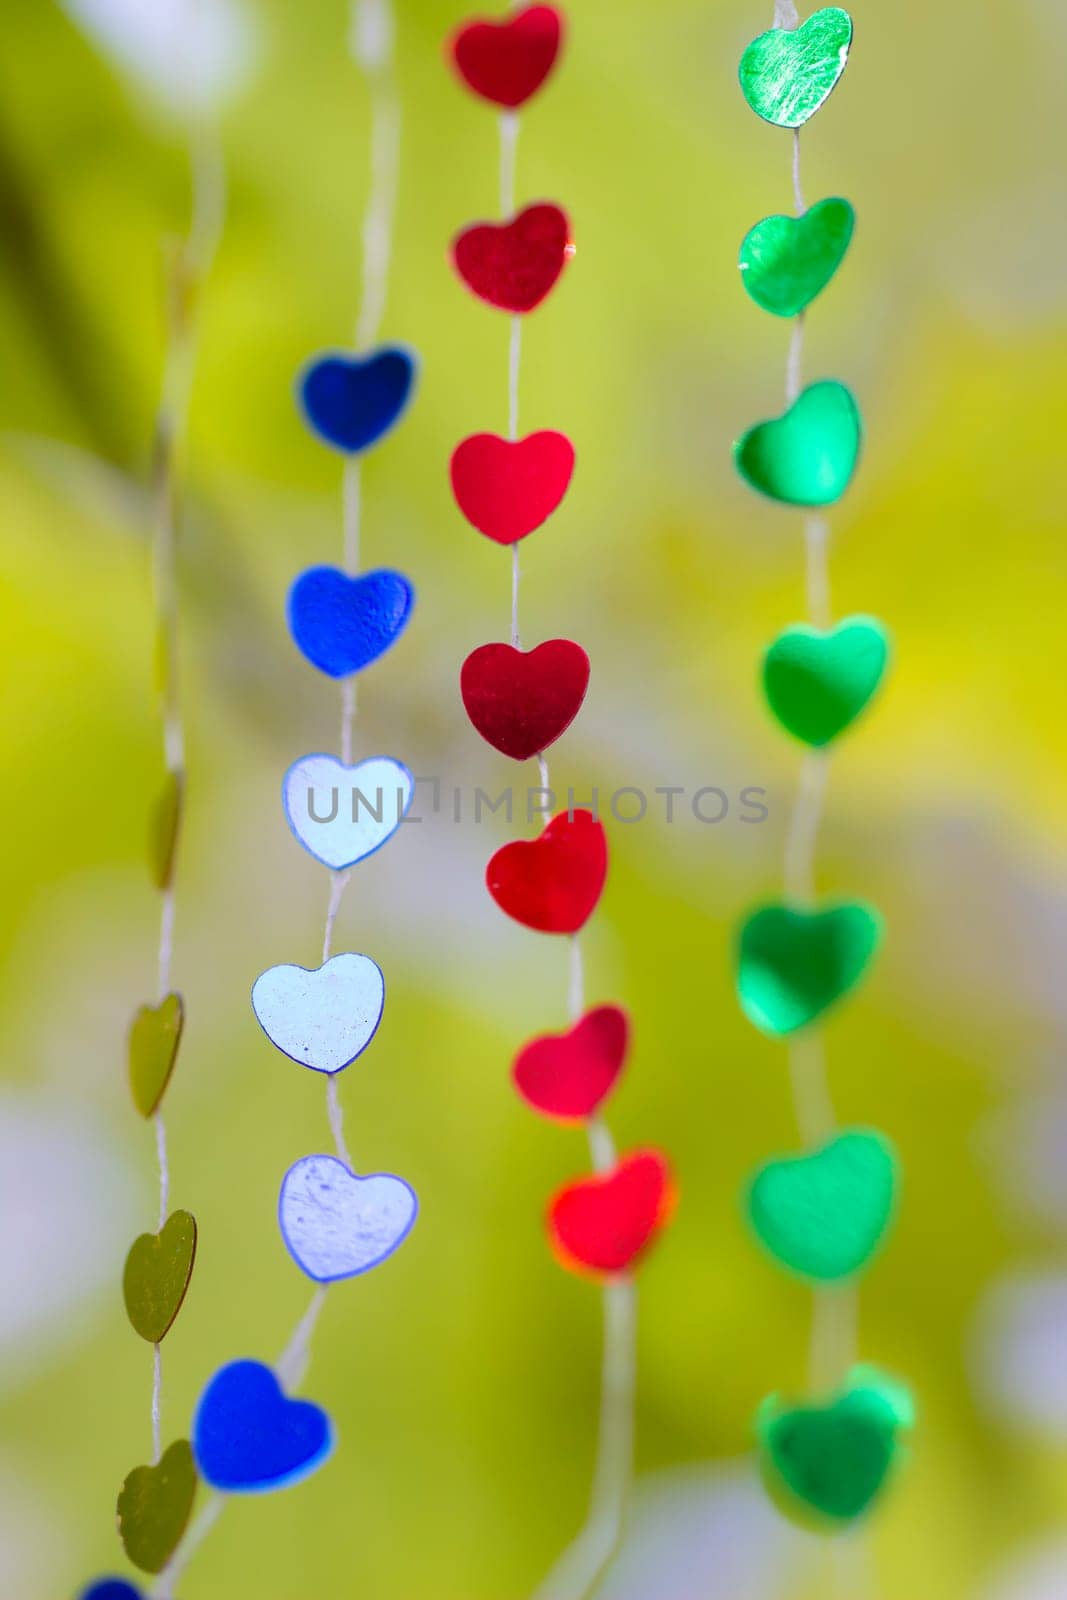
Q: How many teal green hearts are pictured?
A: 7